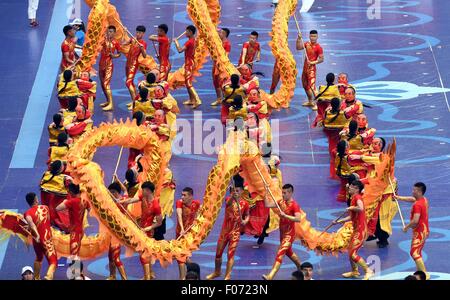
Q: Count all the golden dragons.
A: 2